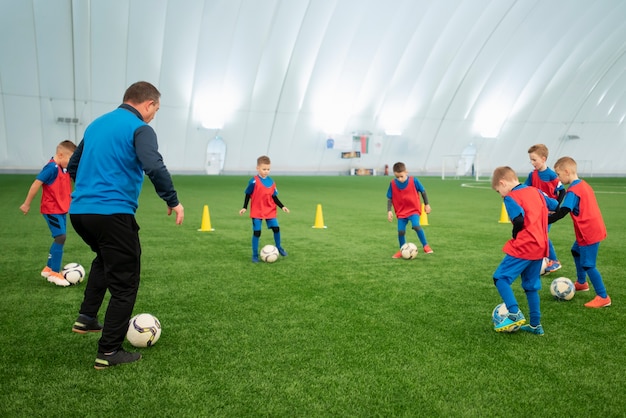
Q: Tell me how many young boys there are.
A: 6